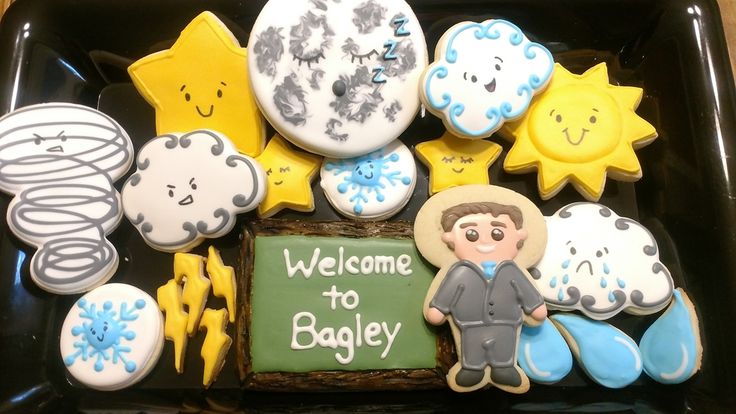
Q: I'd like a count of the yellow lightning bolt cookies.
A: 4